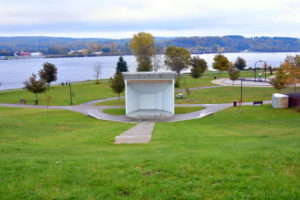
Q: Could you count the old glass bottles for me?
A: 0